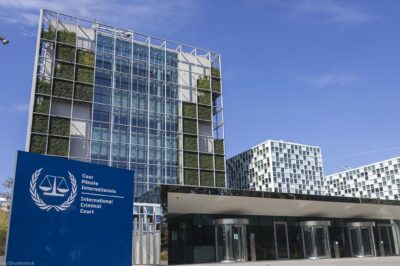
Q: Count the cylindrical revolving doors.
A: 3